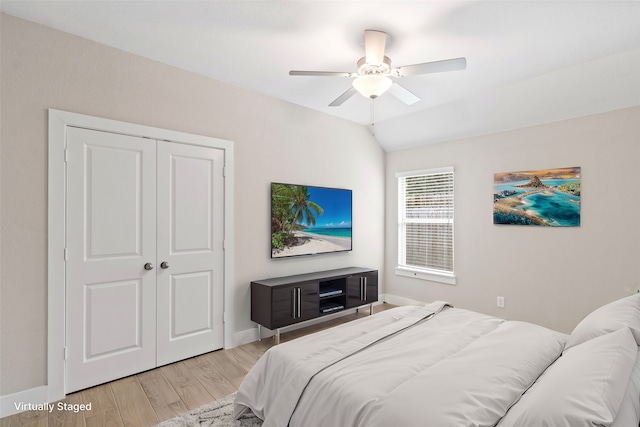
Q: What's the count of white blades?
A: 5